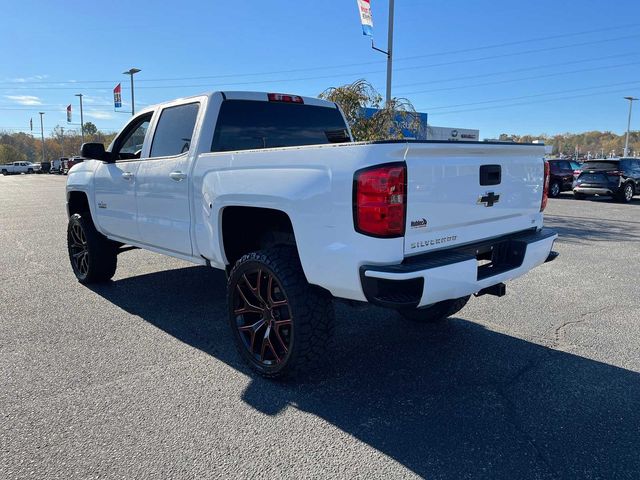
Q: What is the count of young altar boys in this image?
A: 0